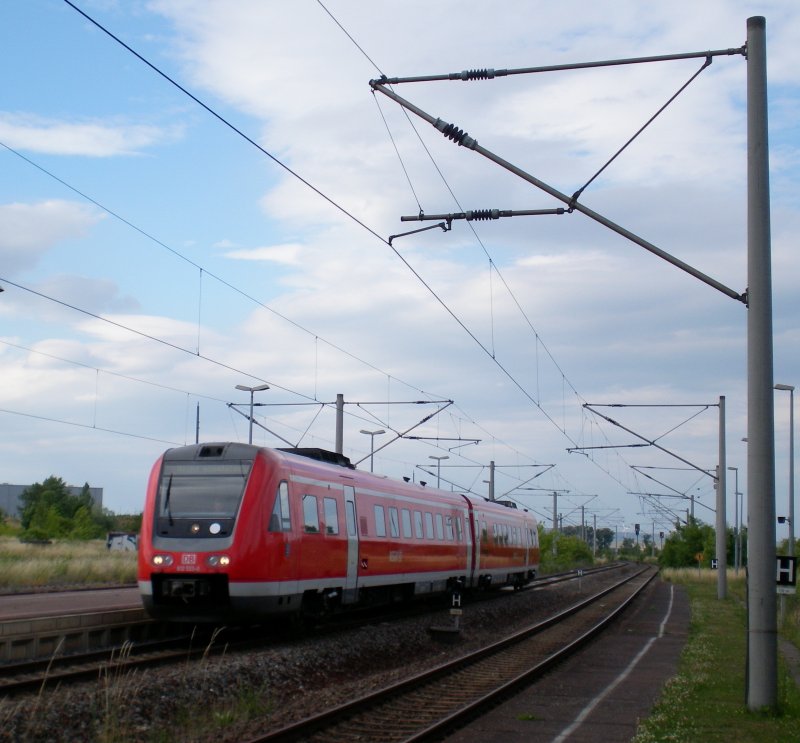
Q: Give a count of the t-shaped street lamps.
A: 3